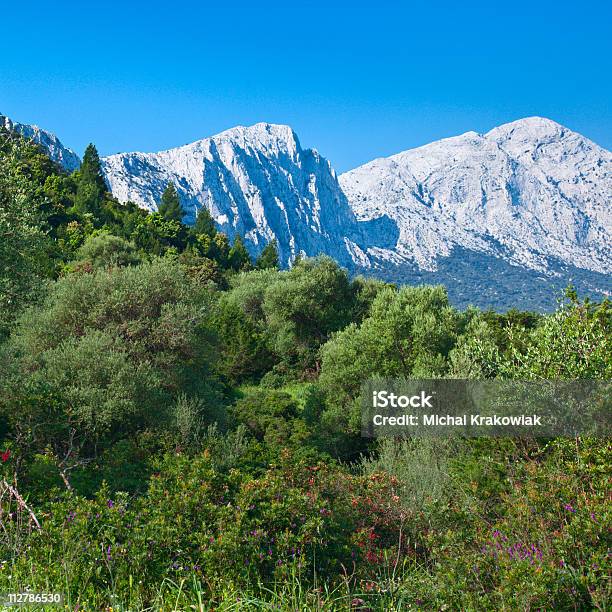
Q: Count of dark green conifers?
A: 5